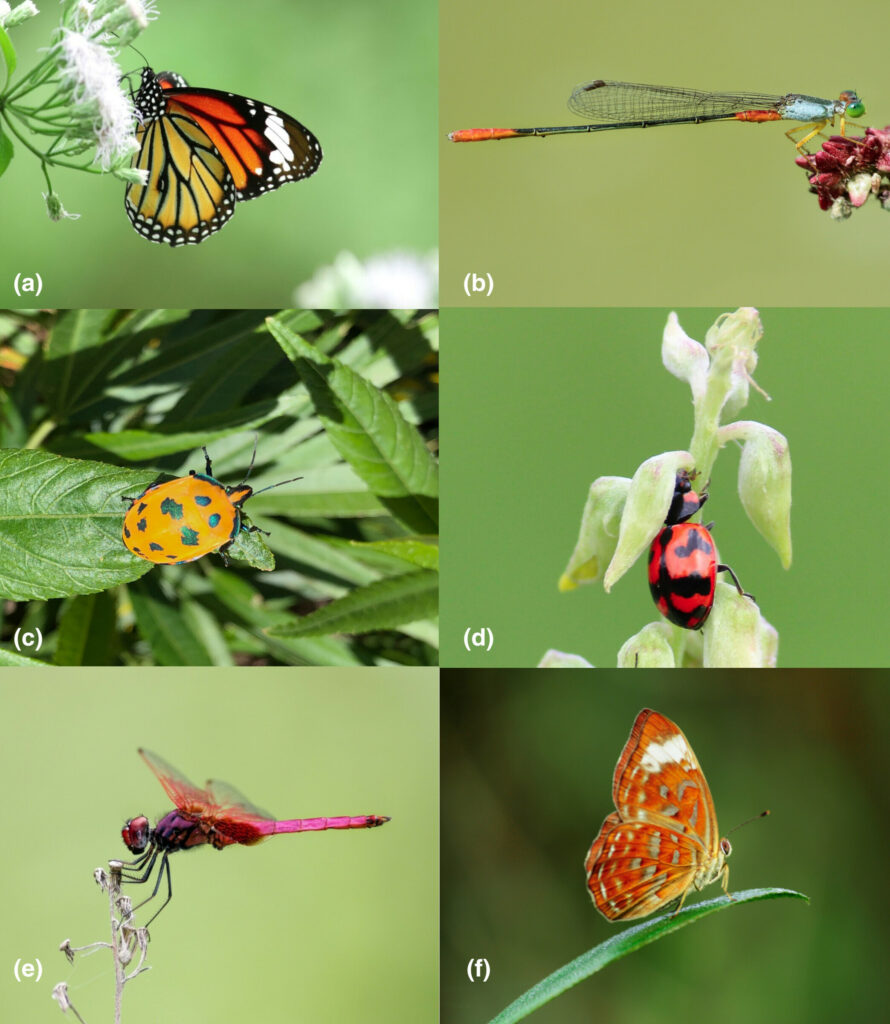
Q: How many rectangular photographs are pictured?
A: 6